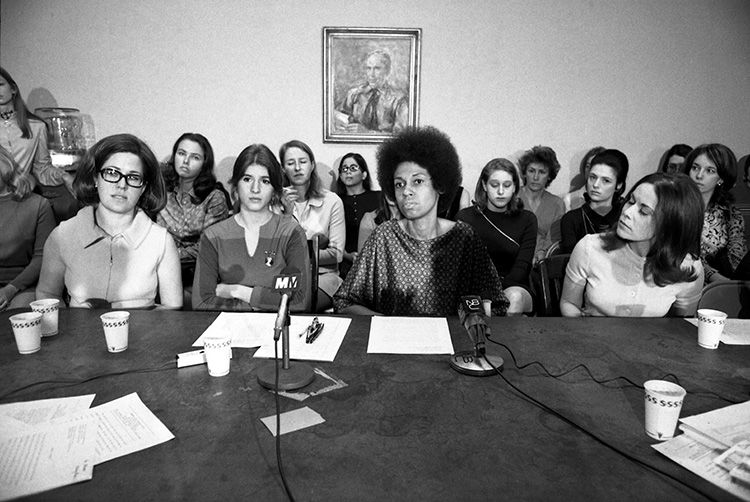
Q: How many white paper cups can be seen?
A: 6